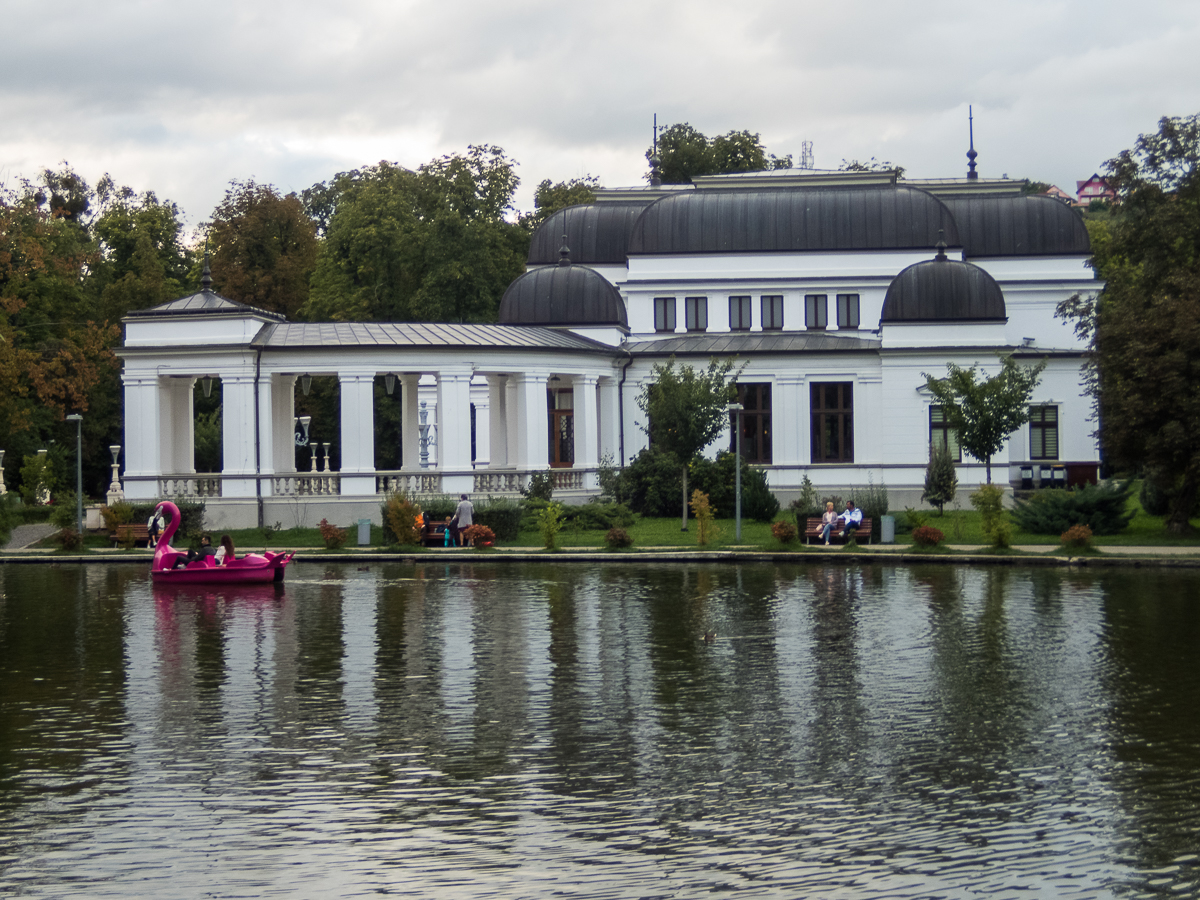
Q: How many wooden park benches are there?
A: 3